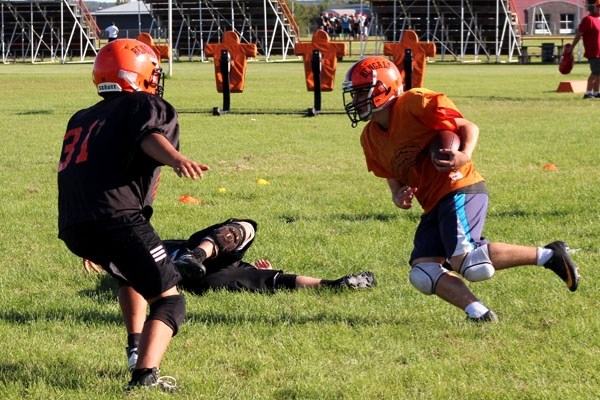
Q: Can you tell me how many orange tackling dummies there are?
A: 4